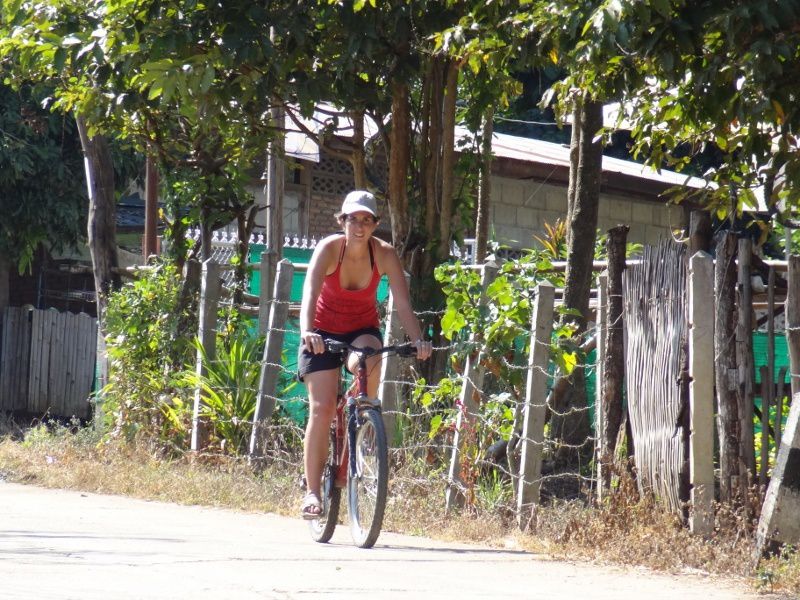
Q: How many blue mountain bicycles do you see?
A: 0